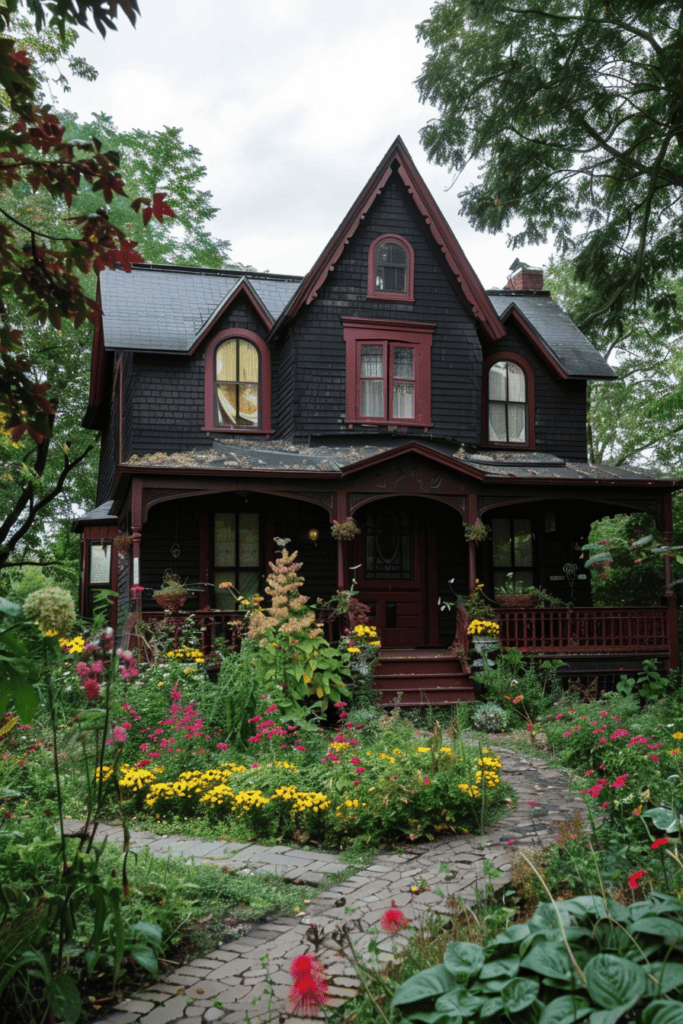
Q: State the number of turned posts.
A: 4